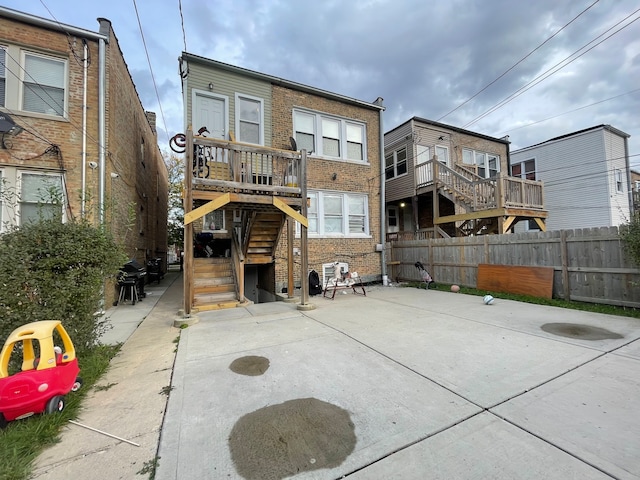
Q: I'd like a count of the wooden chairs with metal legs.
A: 0